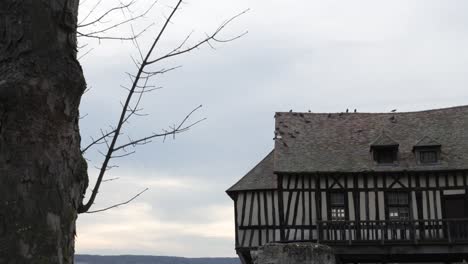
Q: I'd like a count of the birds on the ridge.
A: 5